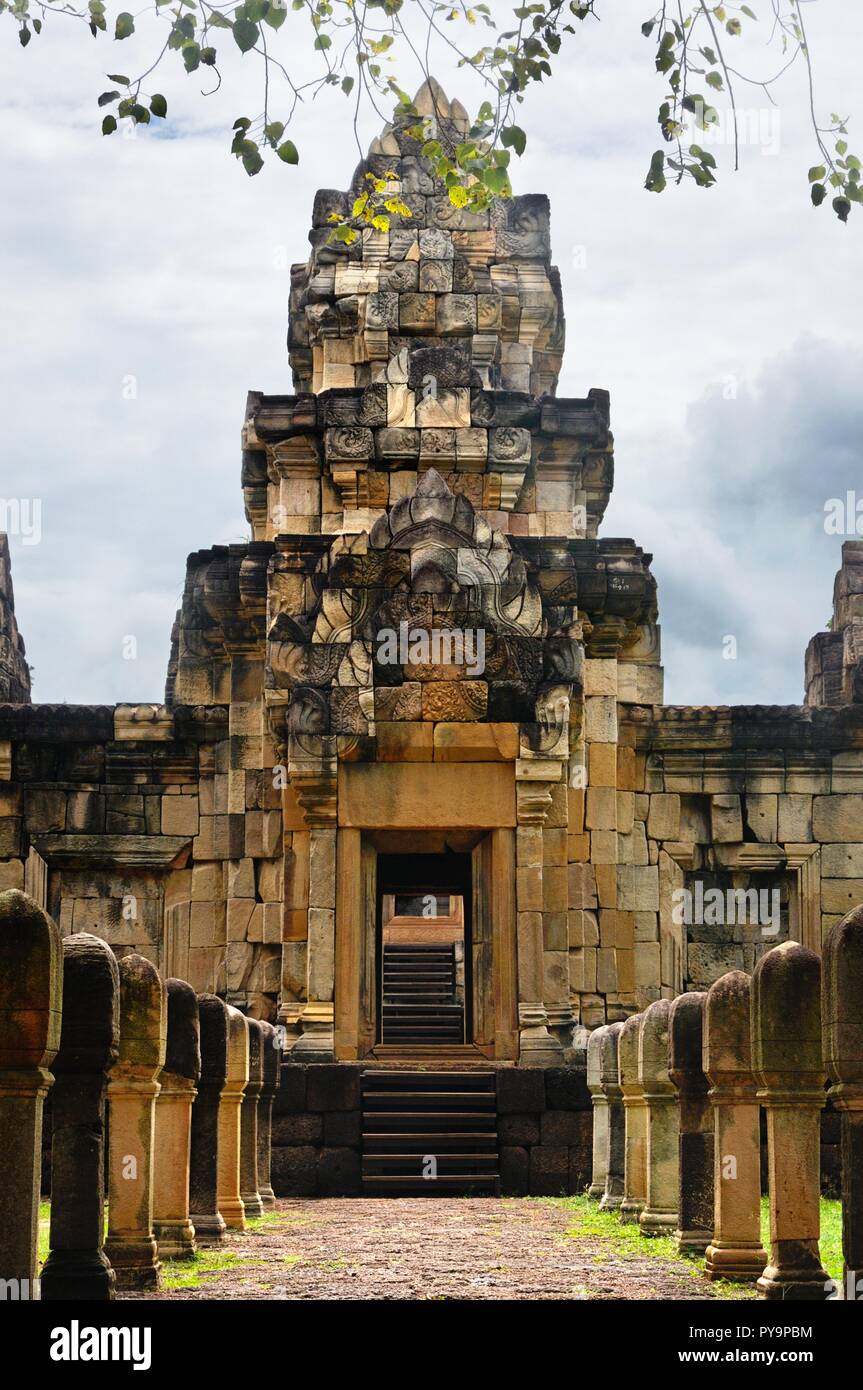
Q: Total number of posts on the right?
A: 8